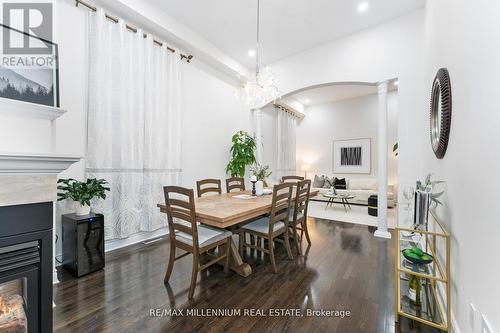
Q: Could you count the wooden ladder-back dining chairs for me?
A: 6